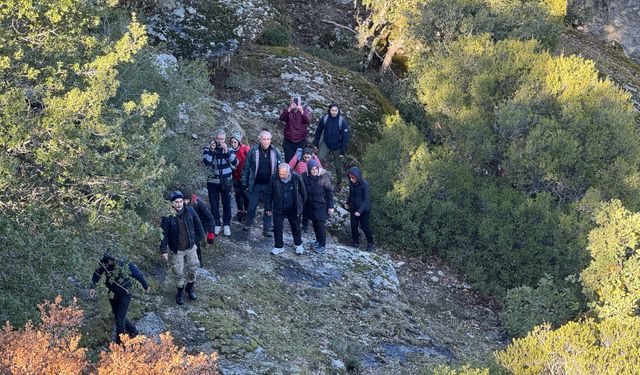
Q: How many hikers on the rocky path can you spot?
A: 12